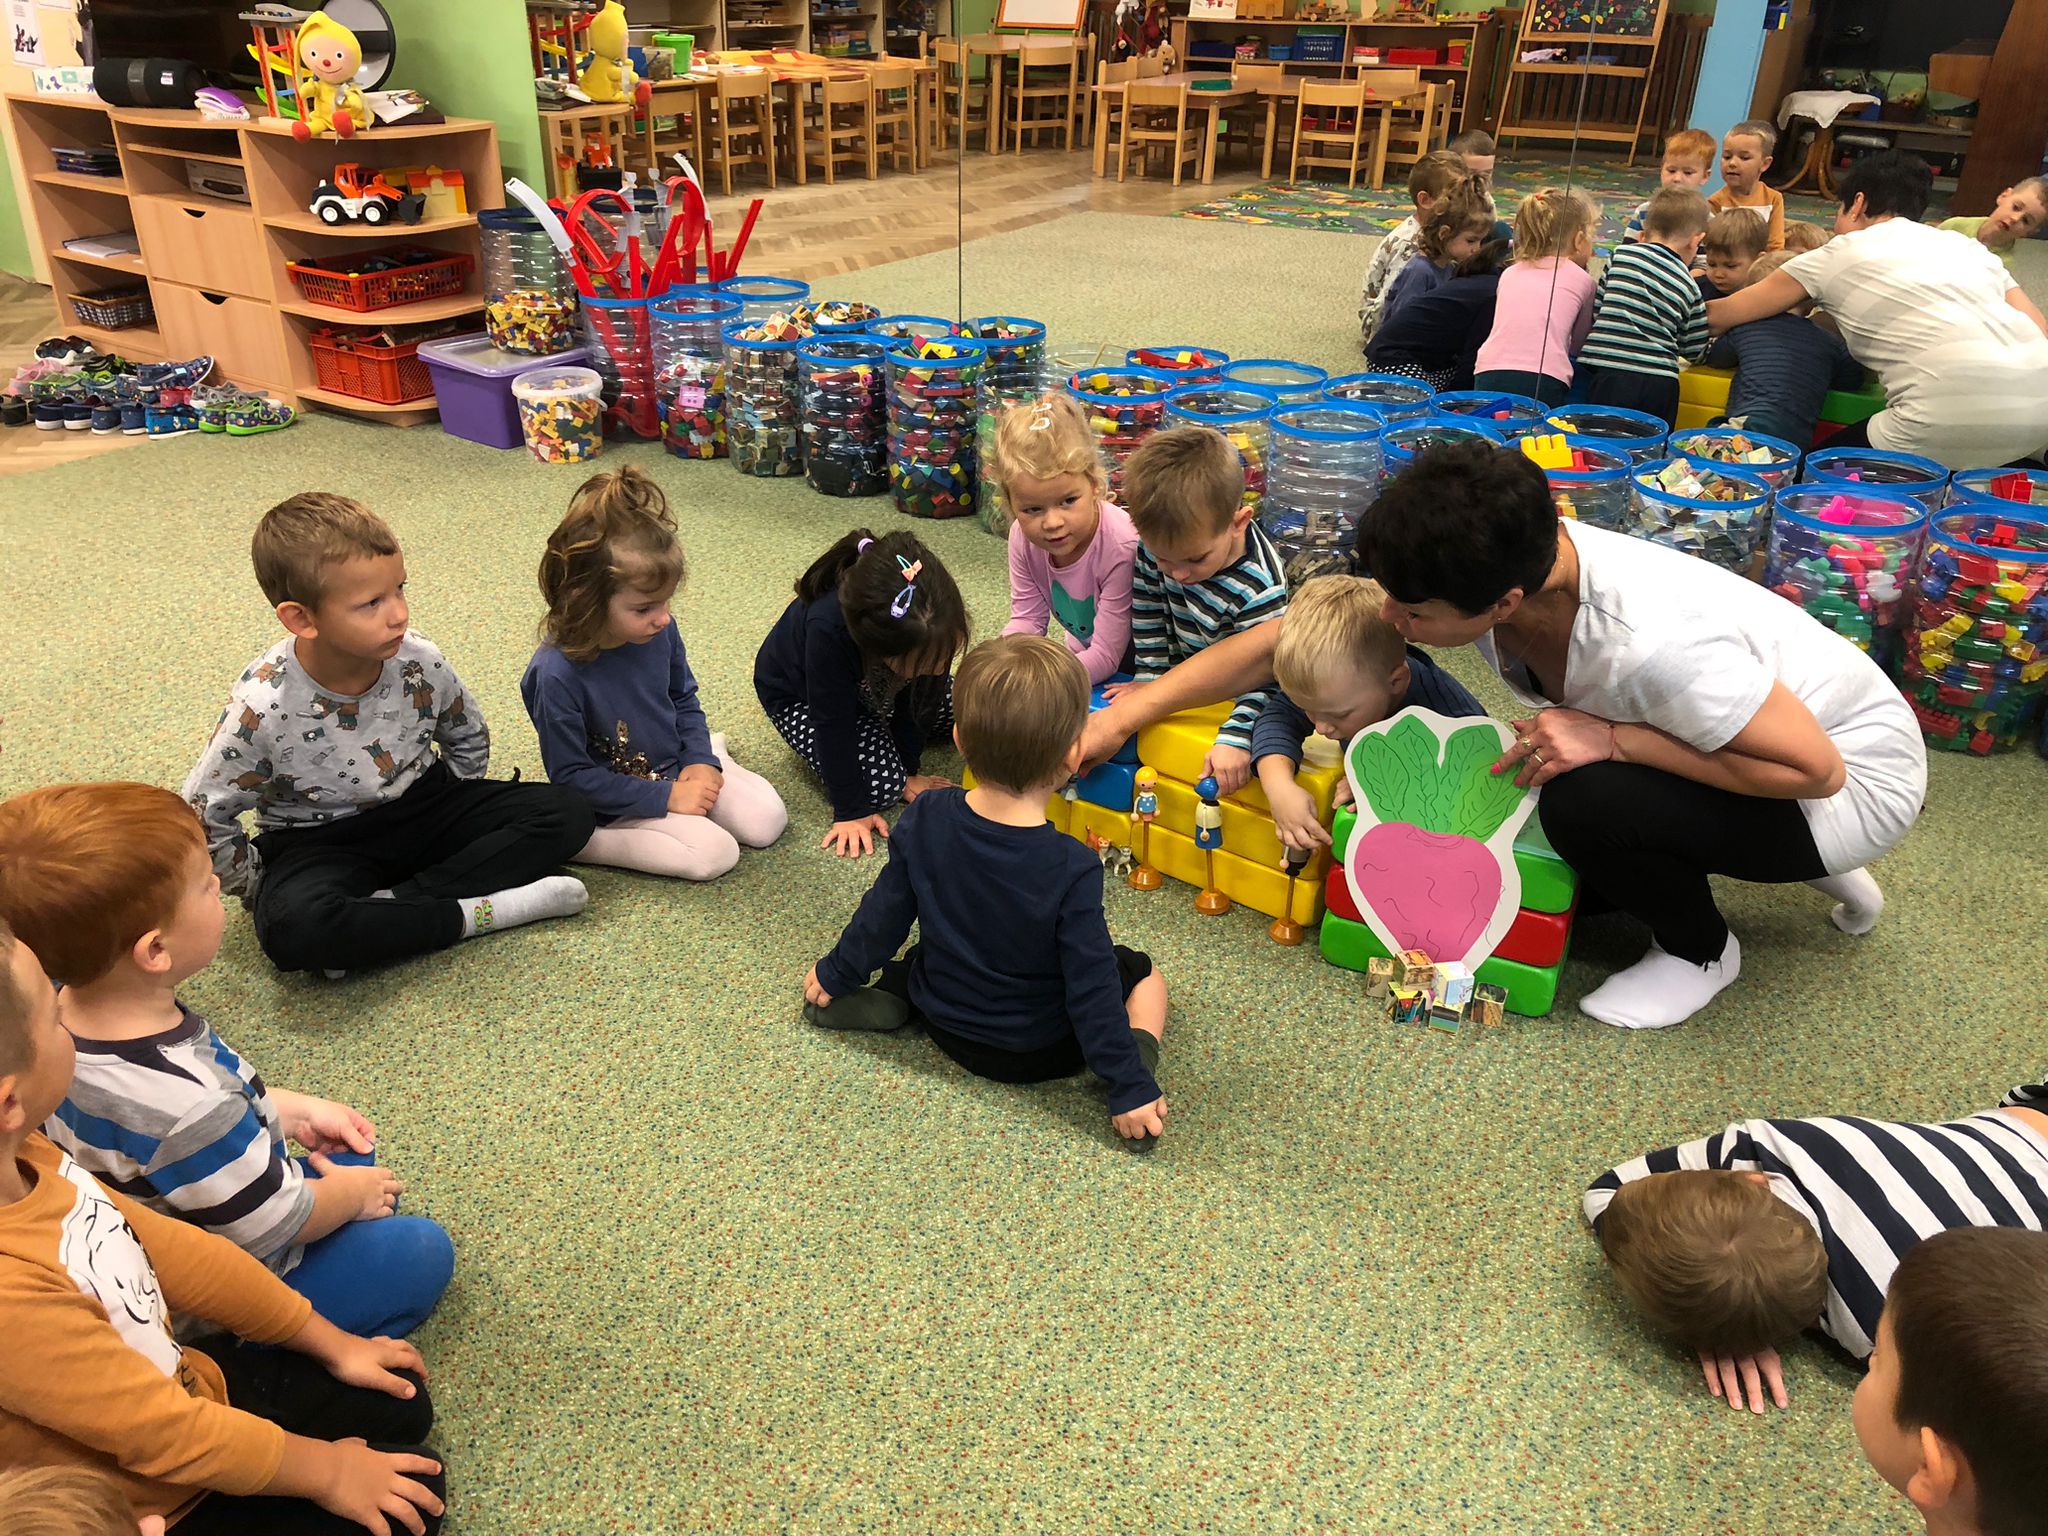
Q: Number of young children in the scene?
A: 12